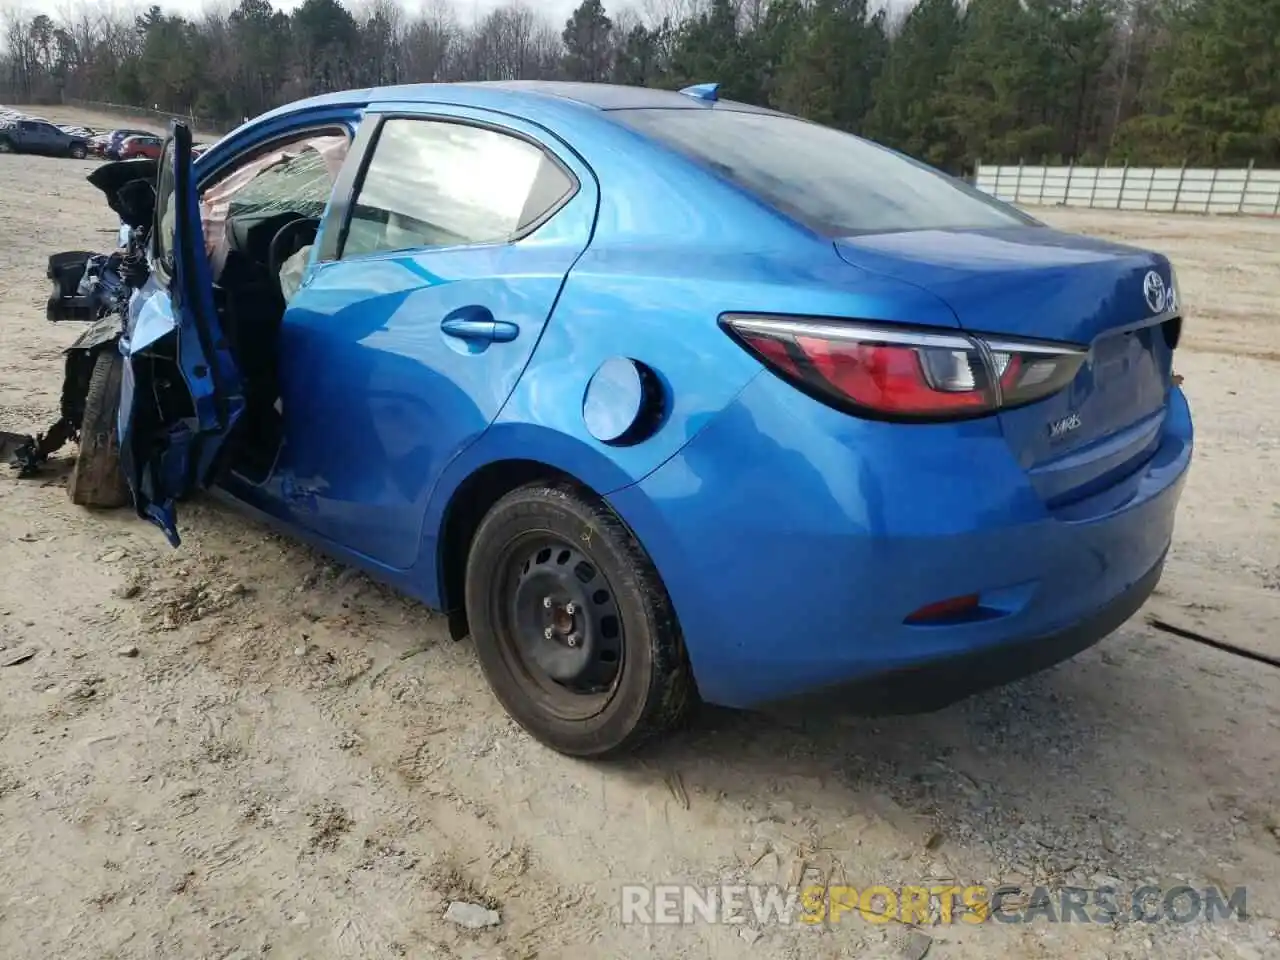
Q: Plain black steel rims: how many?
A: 1